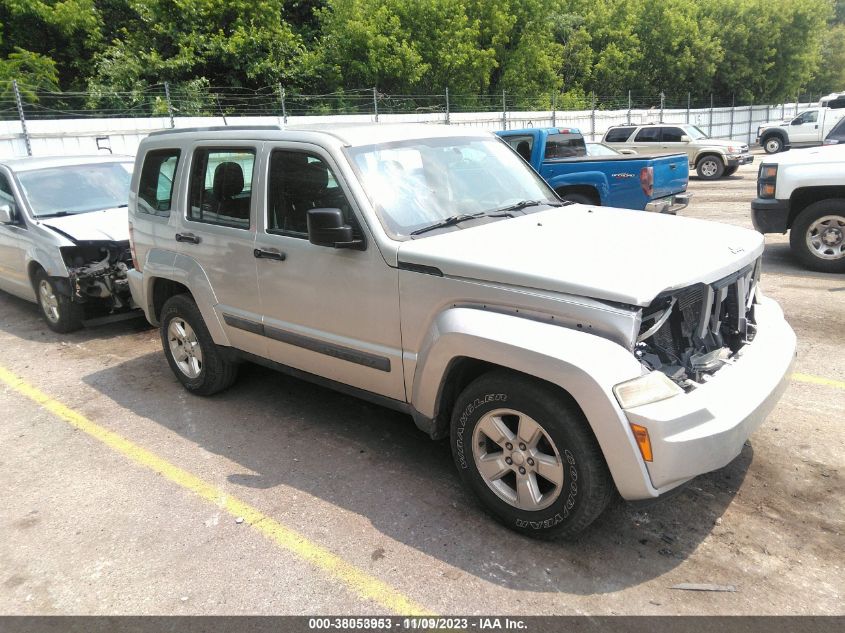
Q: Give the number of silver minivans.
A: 1